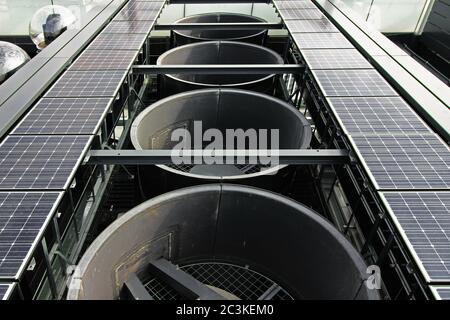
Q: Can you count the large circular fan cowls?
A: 4